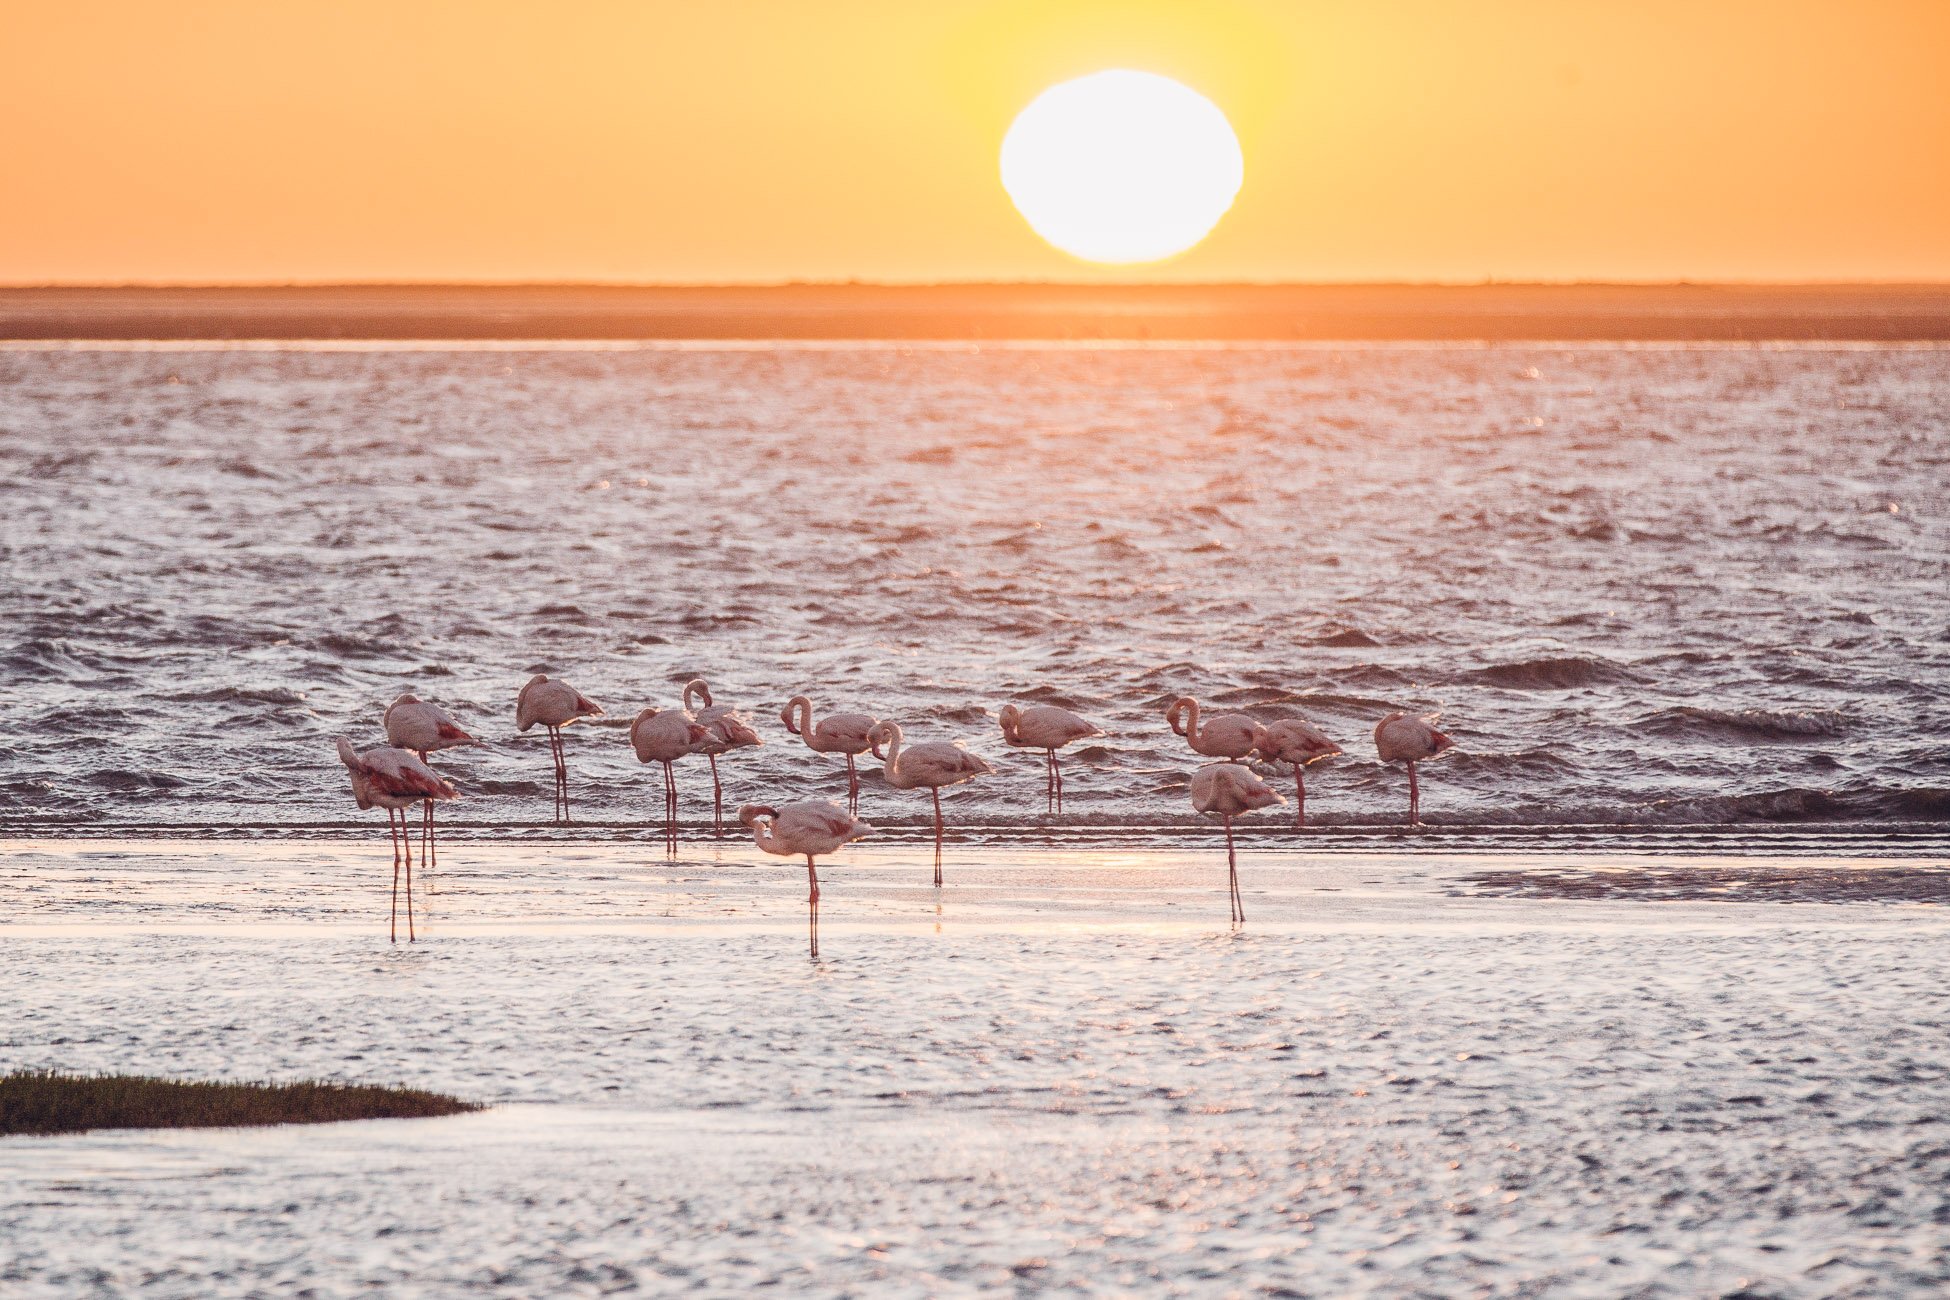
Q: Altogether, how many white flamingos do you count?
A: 13